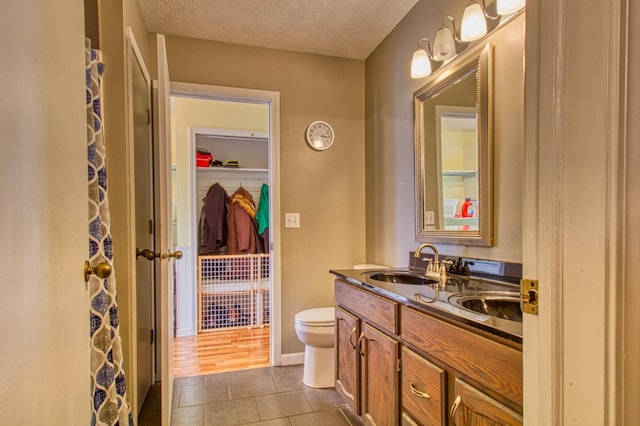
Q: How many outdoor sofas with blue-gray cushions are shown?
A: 0